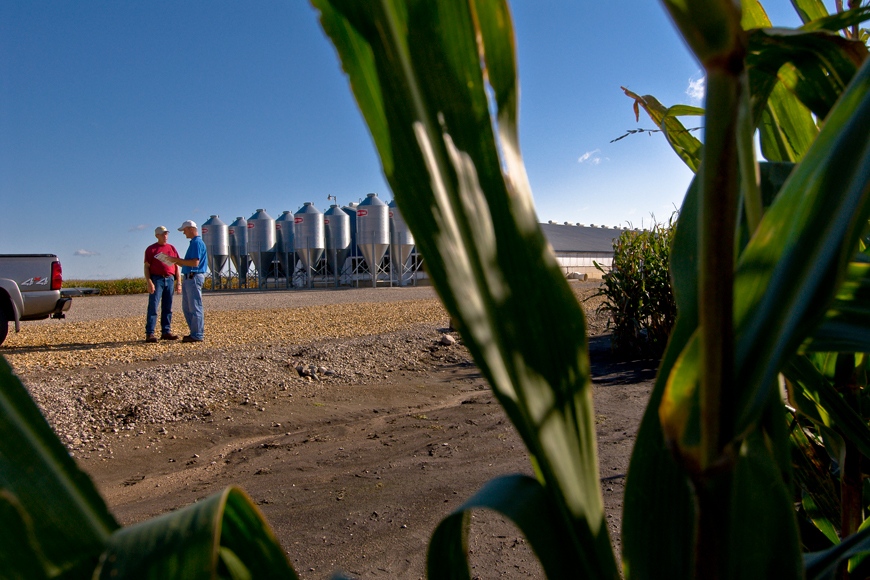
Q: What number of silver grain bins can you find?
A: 8